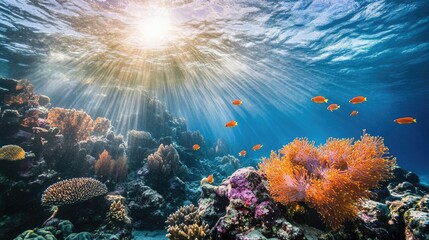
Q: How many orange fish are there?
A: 11